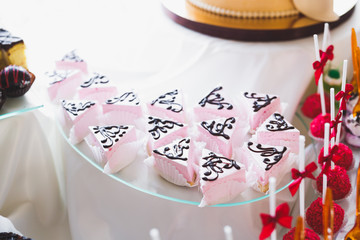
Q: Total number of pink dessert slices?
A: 15